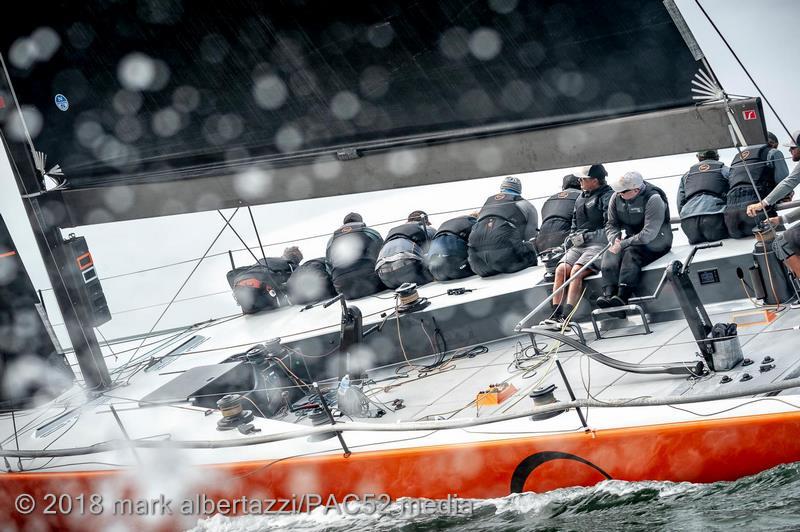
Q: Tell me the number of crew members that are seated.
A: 11